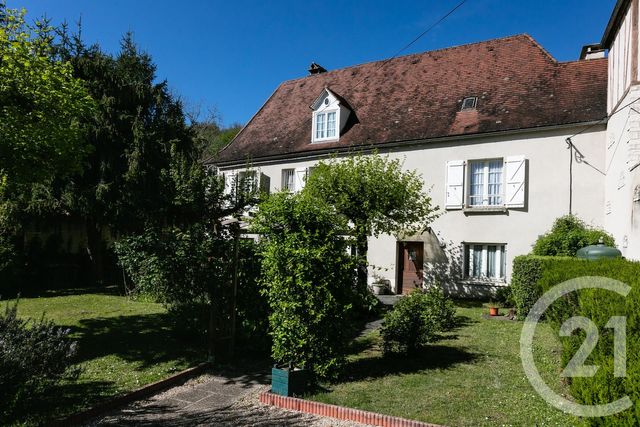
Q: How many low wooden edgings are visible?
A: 2